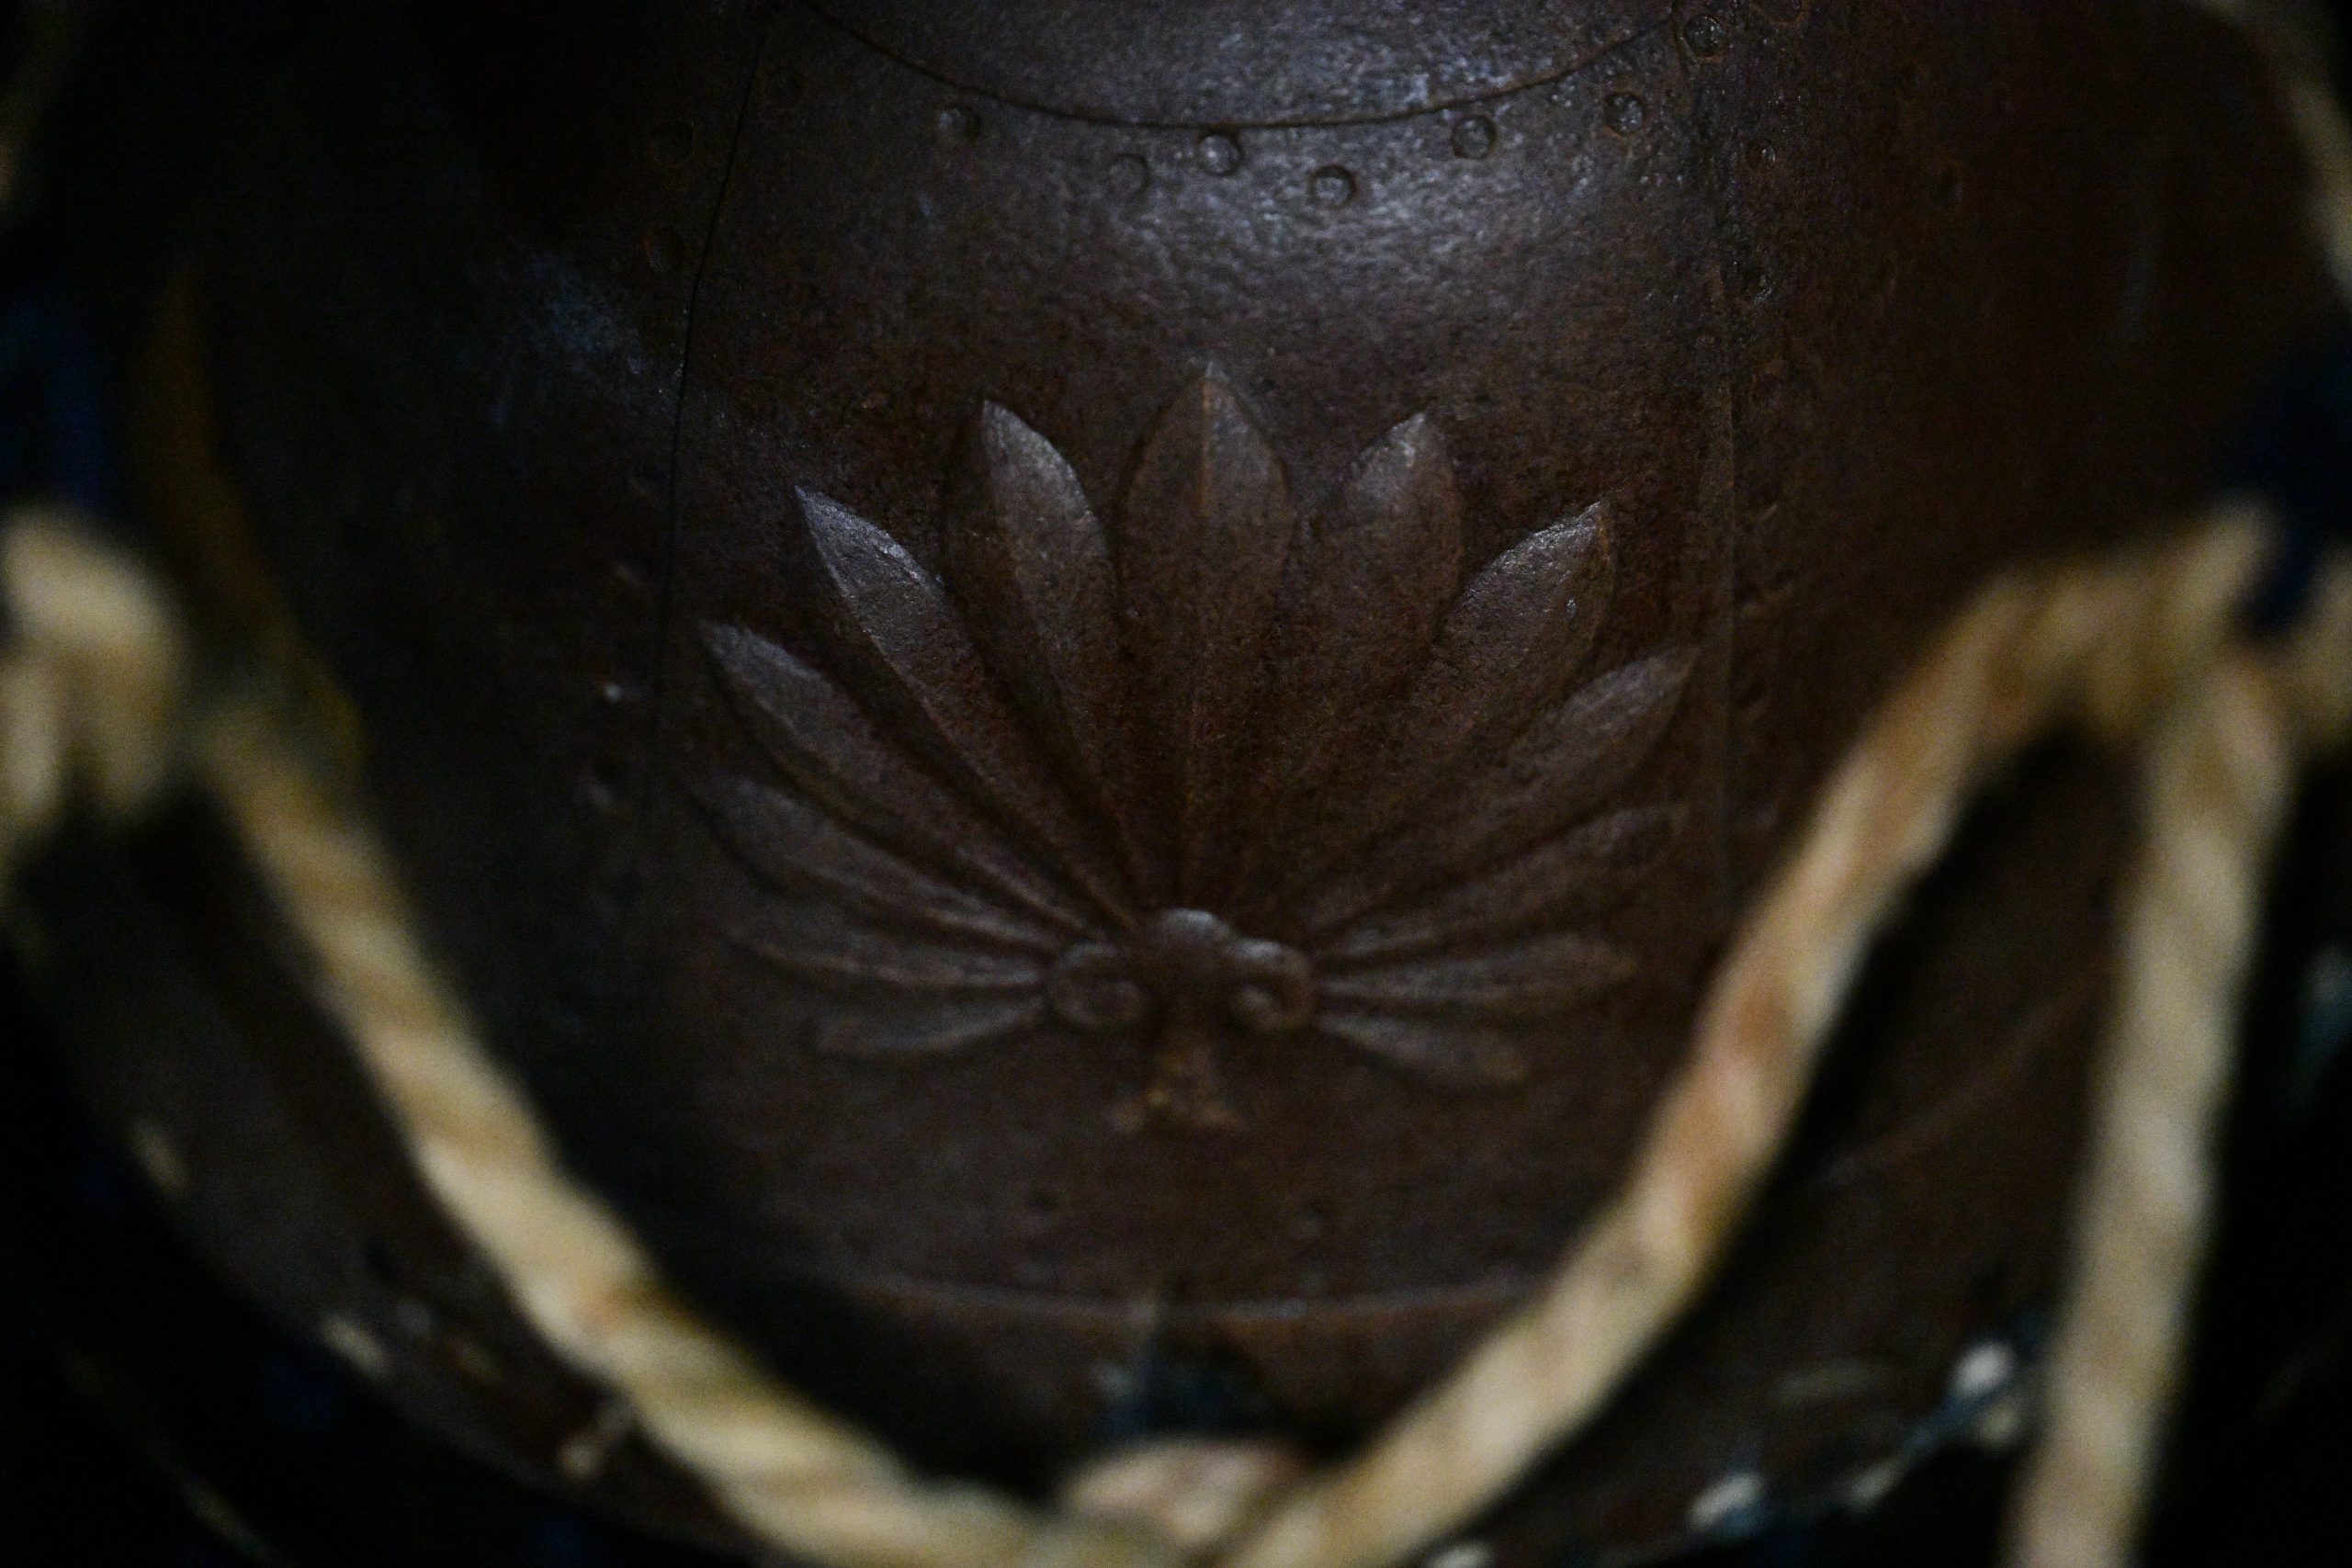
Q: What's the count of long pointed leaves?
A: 13